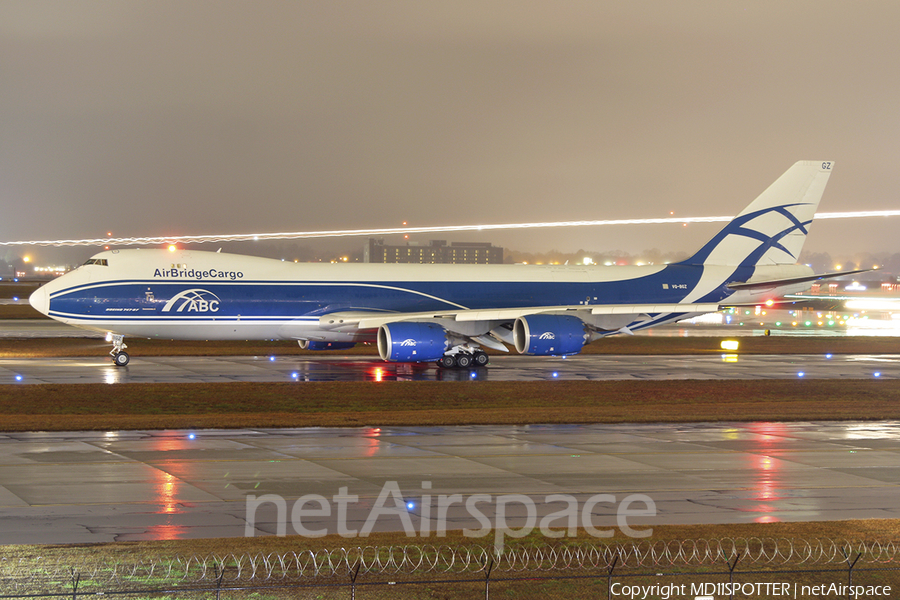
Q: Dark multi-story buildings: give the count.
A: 1